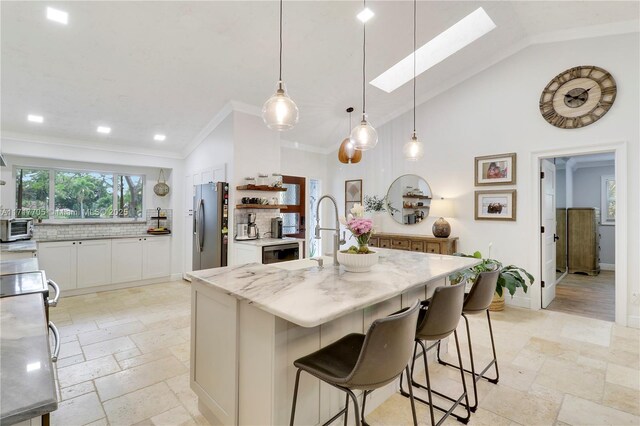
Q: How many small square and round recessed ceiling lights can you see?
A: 5